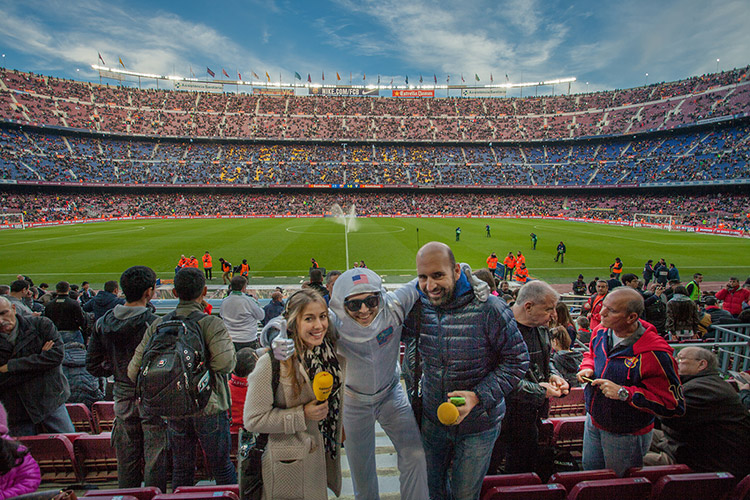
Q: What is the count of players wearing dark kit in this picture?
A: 4